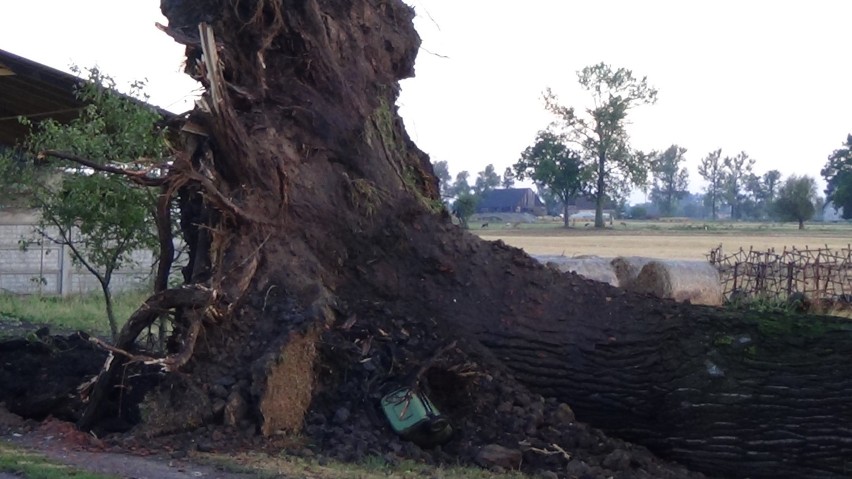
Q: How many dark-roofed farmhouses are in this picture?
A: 1